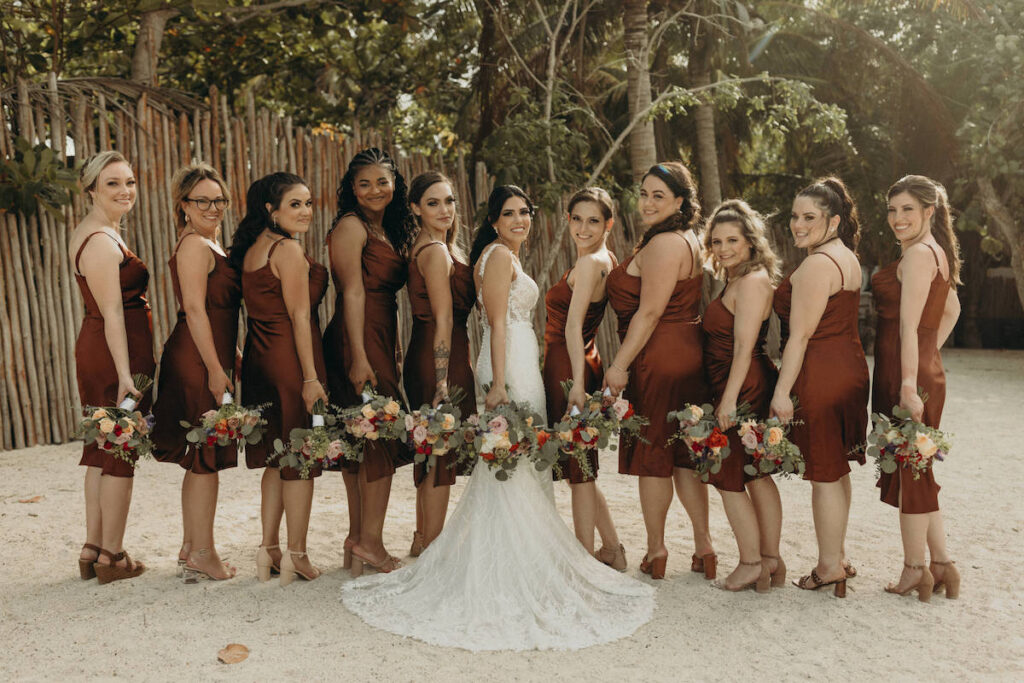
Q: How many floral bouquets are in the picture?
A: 11